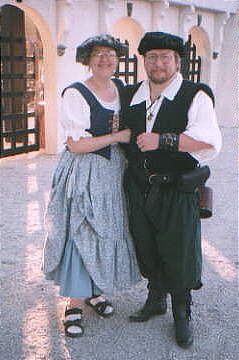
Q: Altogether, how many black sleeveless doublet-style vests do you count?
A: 1